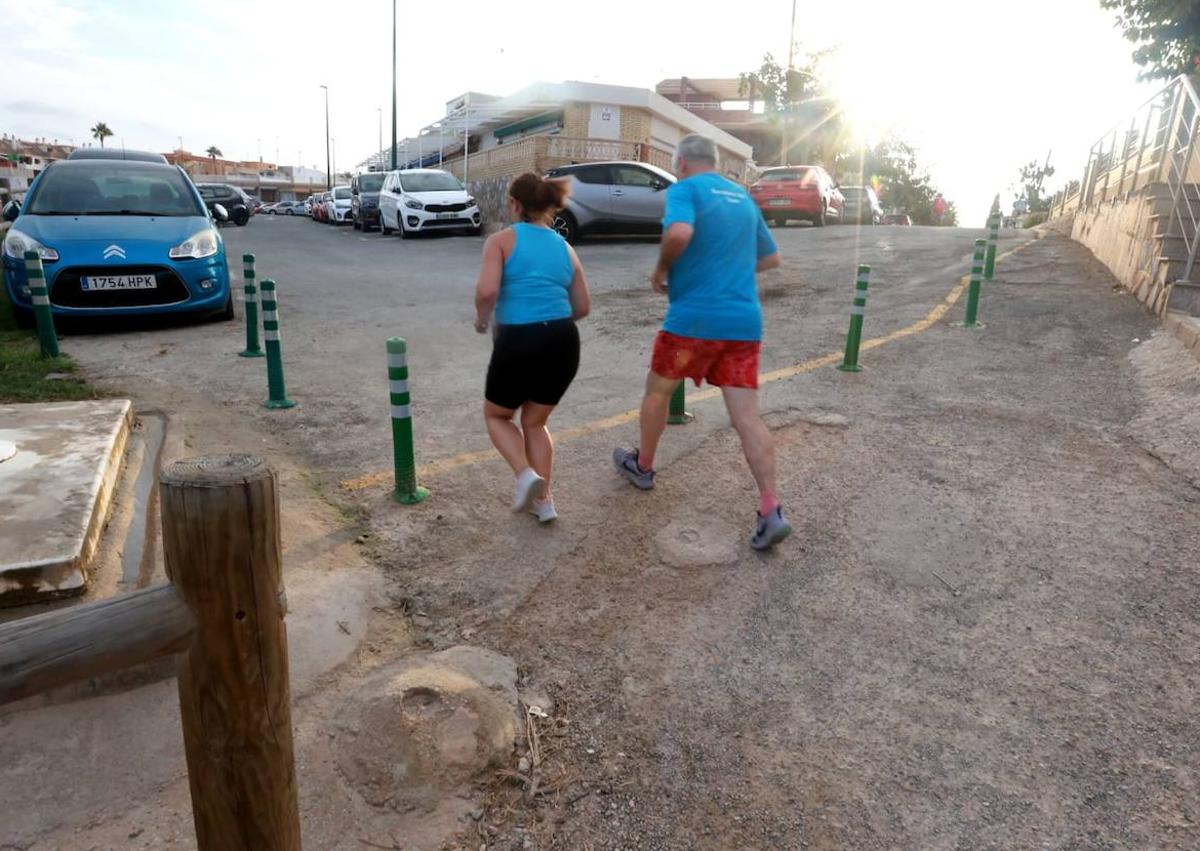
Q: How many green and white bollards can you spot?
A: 8